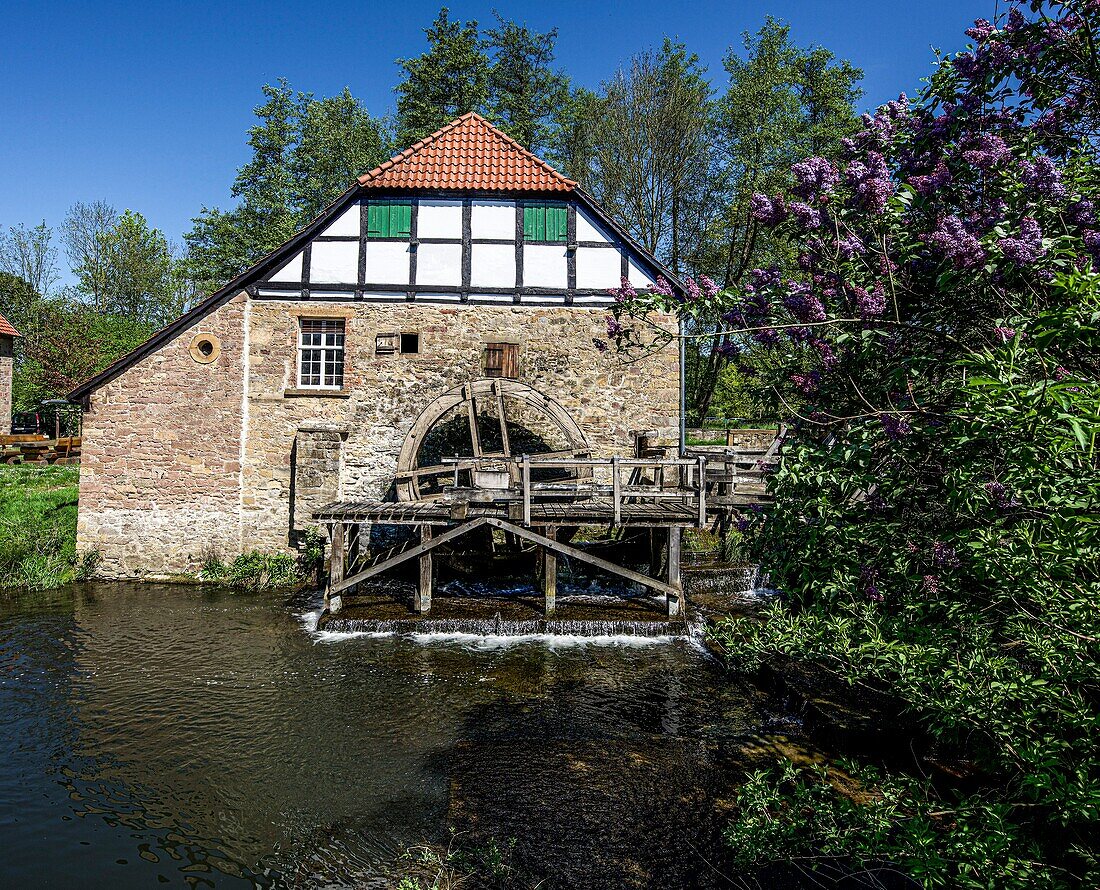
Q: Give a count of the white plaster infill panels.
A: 12